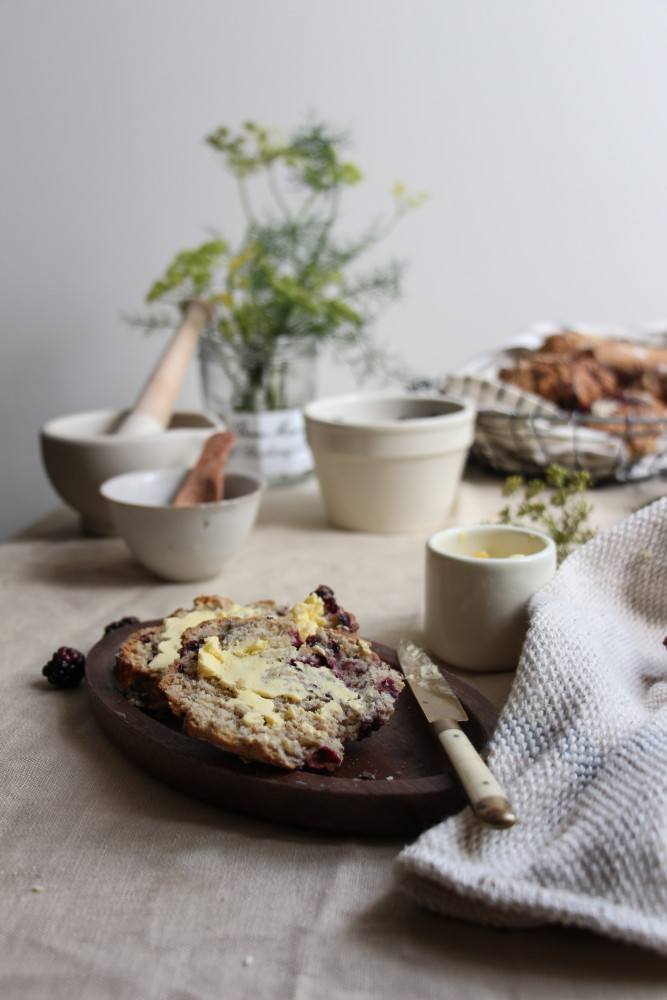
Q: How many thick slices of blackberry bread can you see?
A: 2